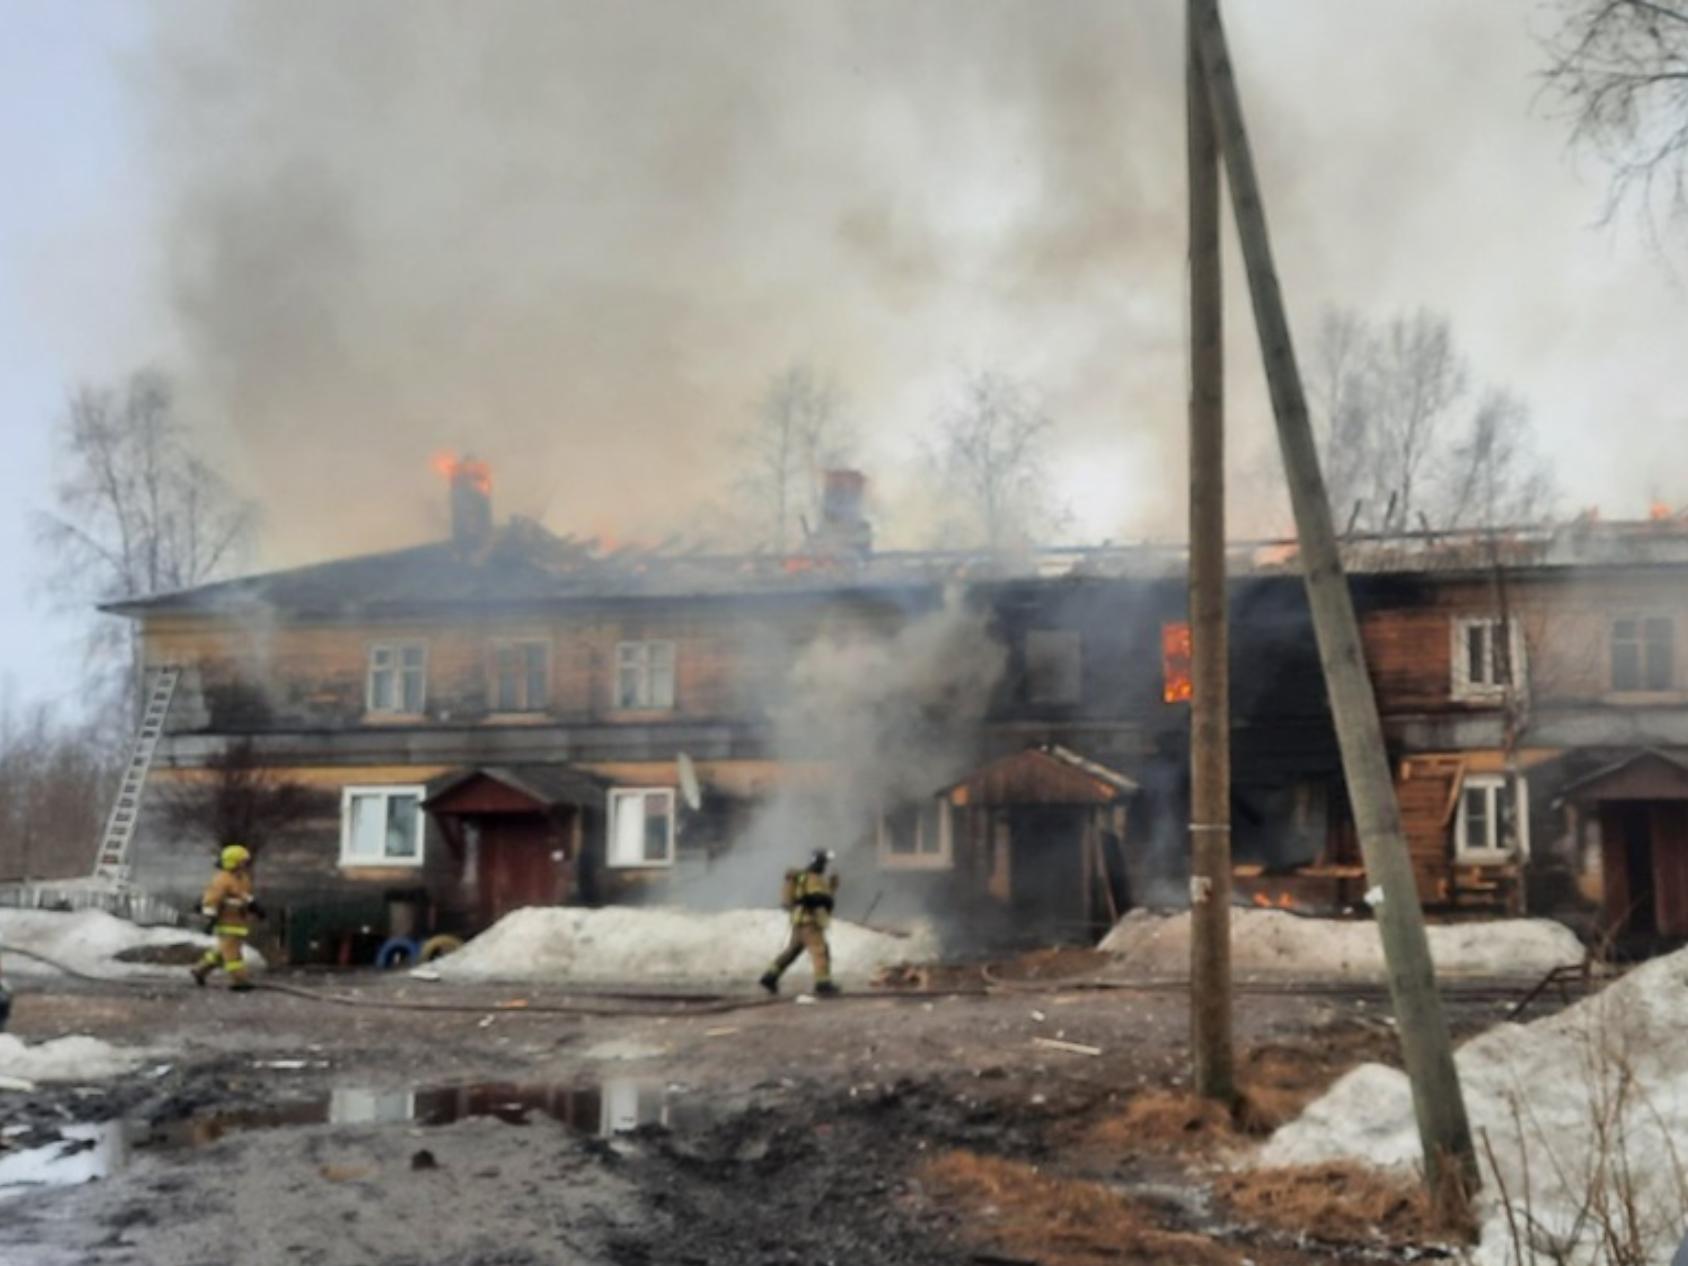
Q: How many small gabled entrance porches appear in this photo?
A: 3